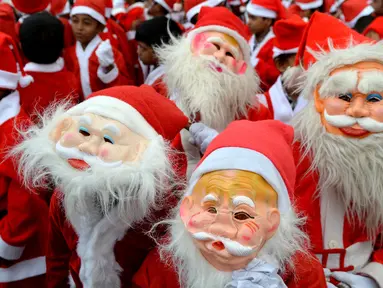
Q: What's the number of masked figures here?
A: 4